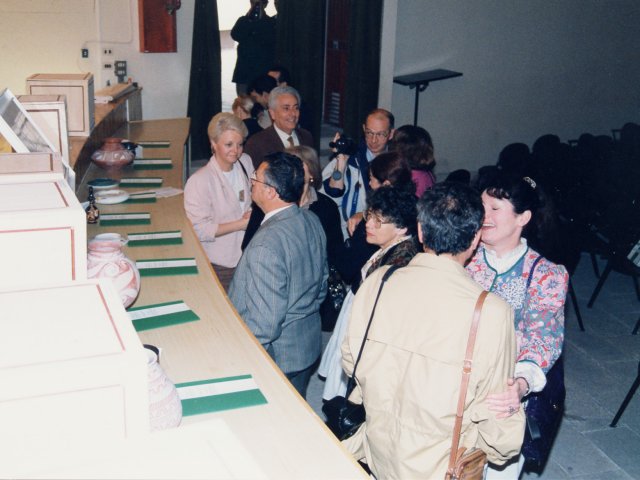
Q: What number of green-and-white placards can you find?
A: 9